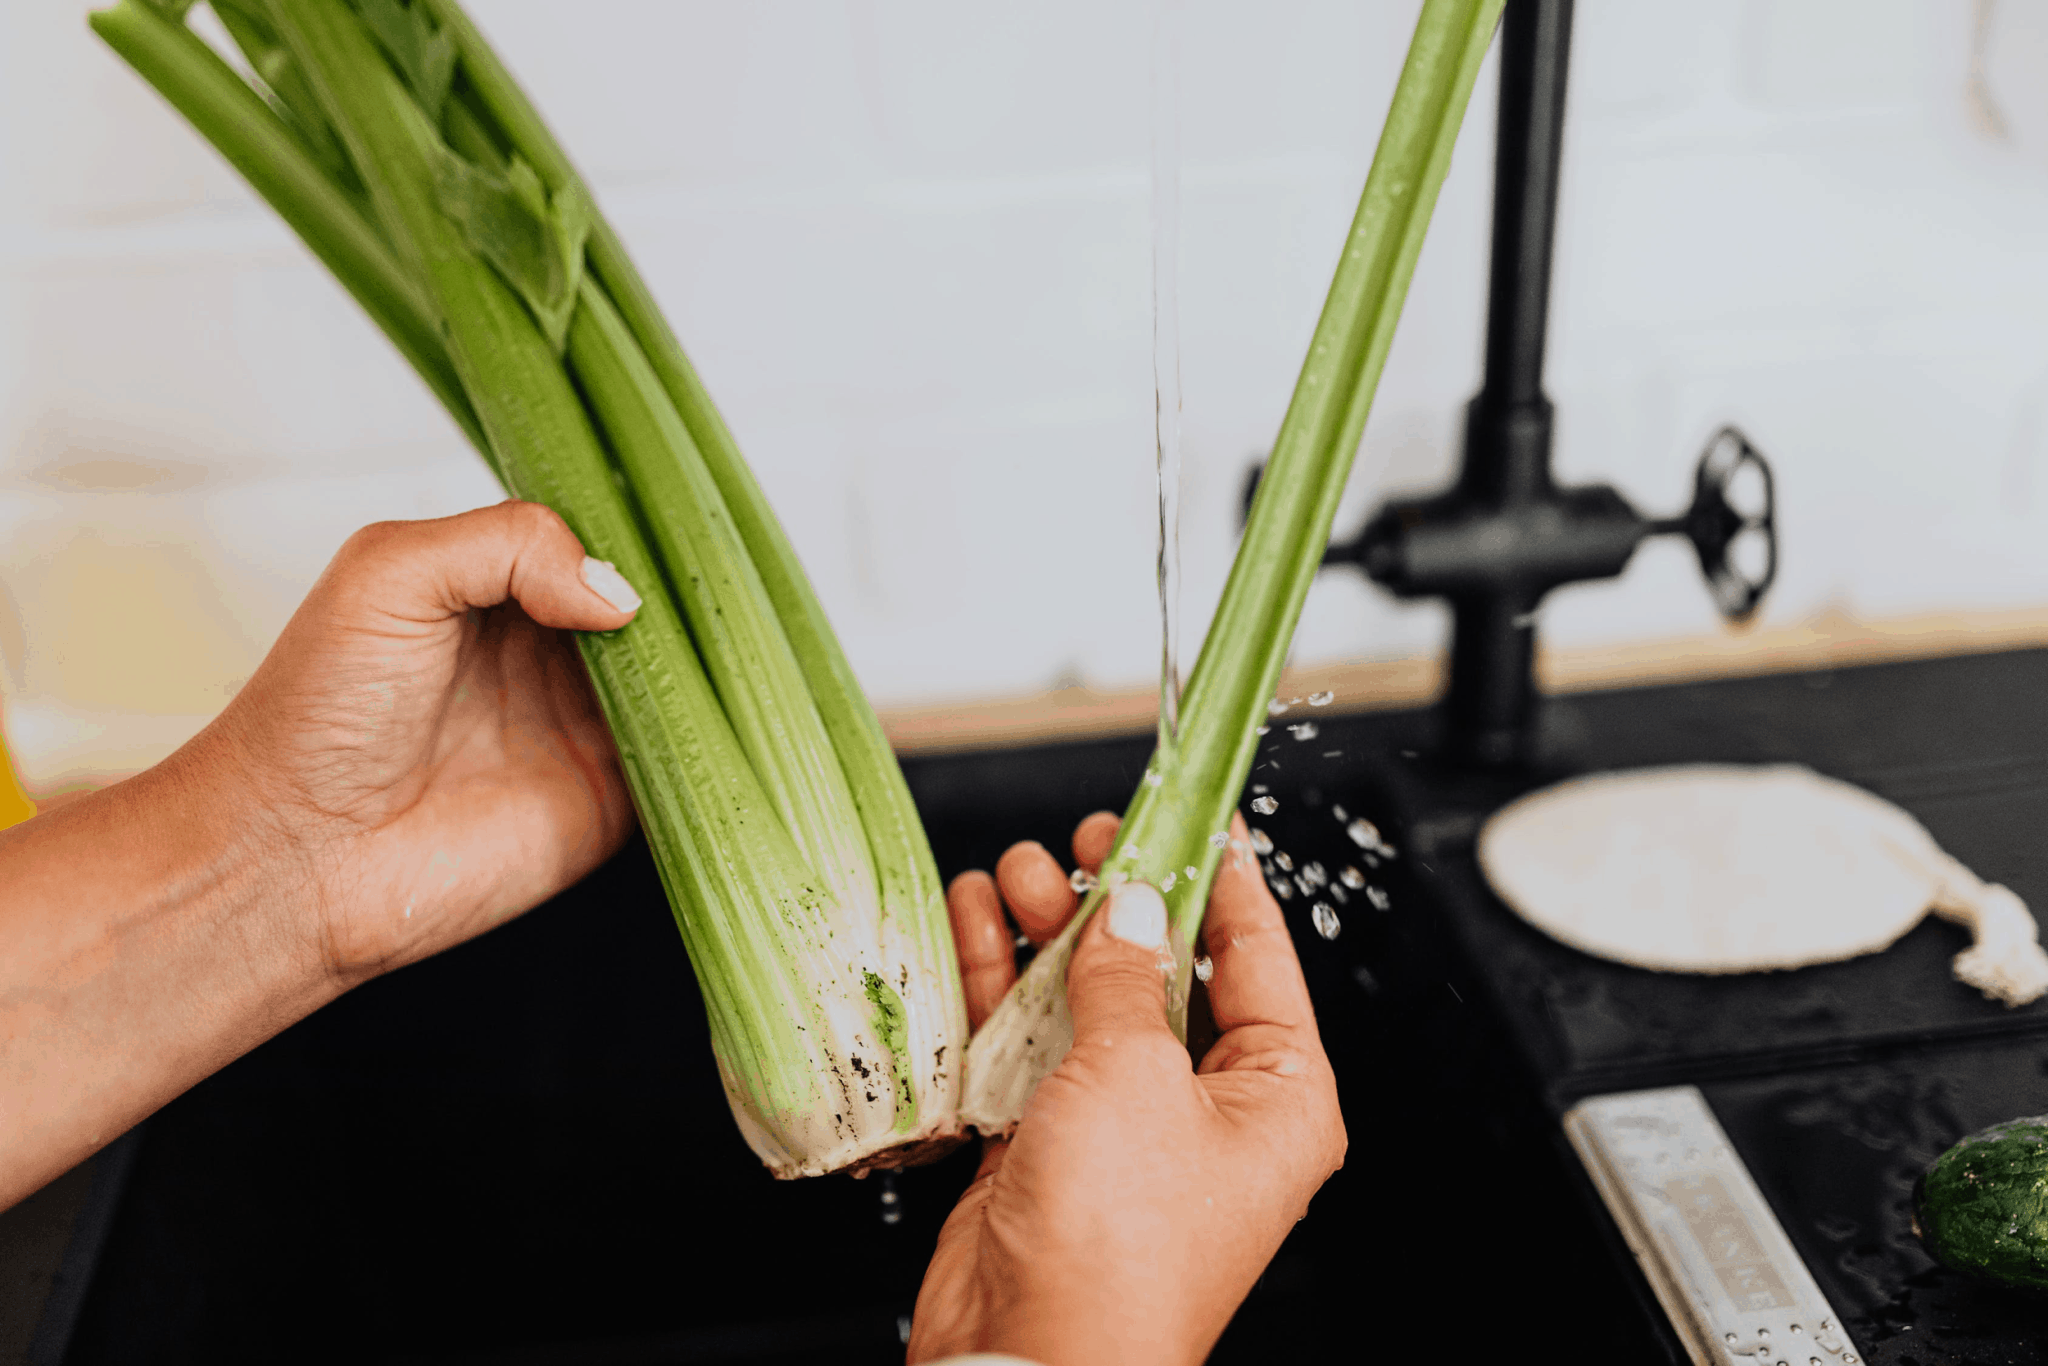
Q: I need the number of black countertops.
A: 1